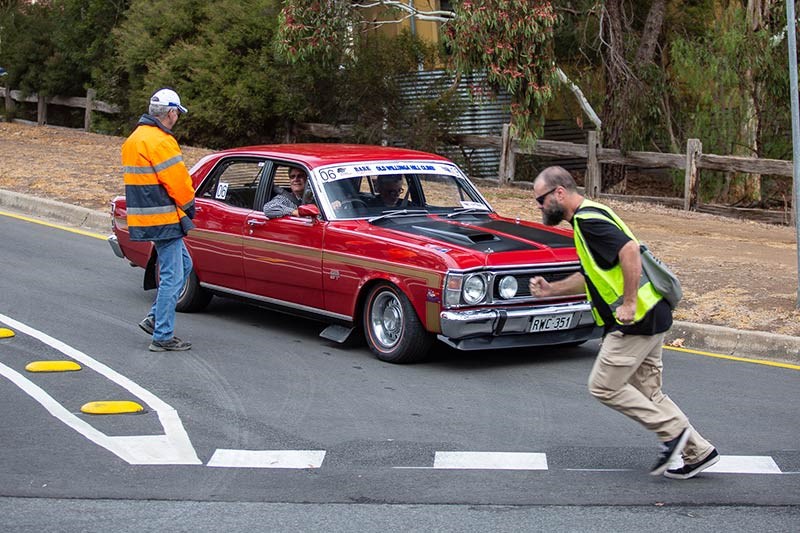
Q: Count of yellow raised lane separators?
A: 3